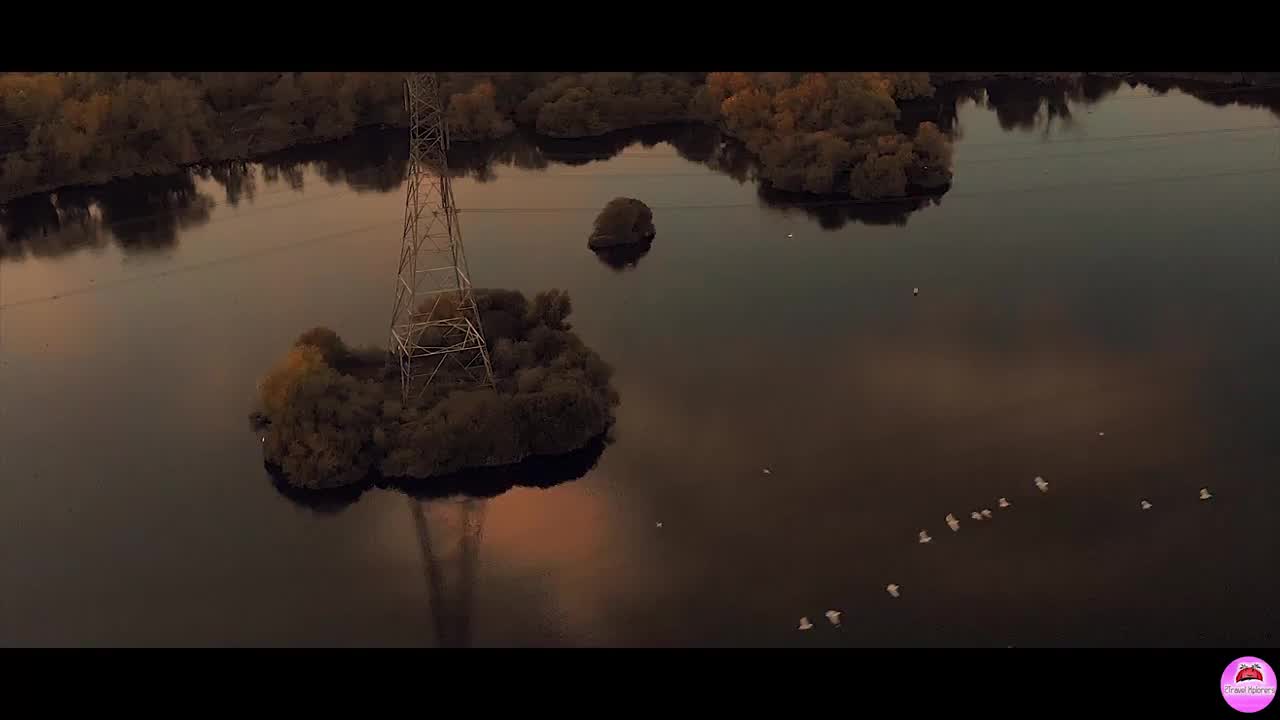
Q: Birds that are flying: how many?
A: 11